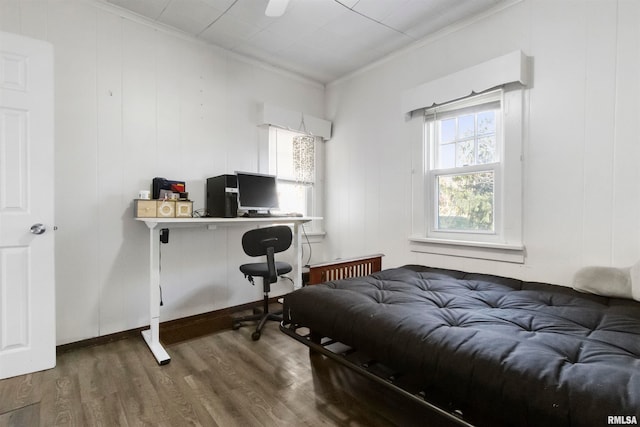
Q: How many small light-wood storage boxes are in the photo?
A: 3